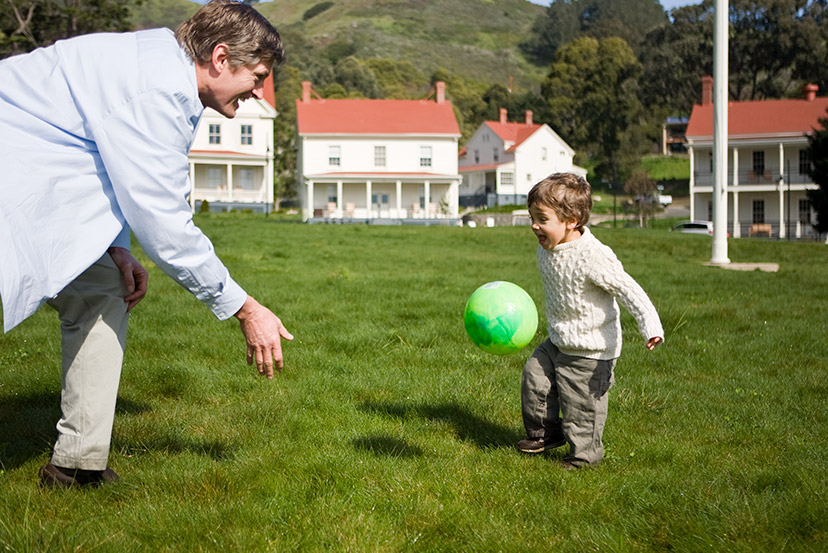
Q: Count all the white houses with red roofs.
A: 4